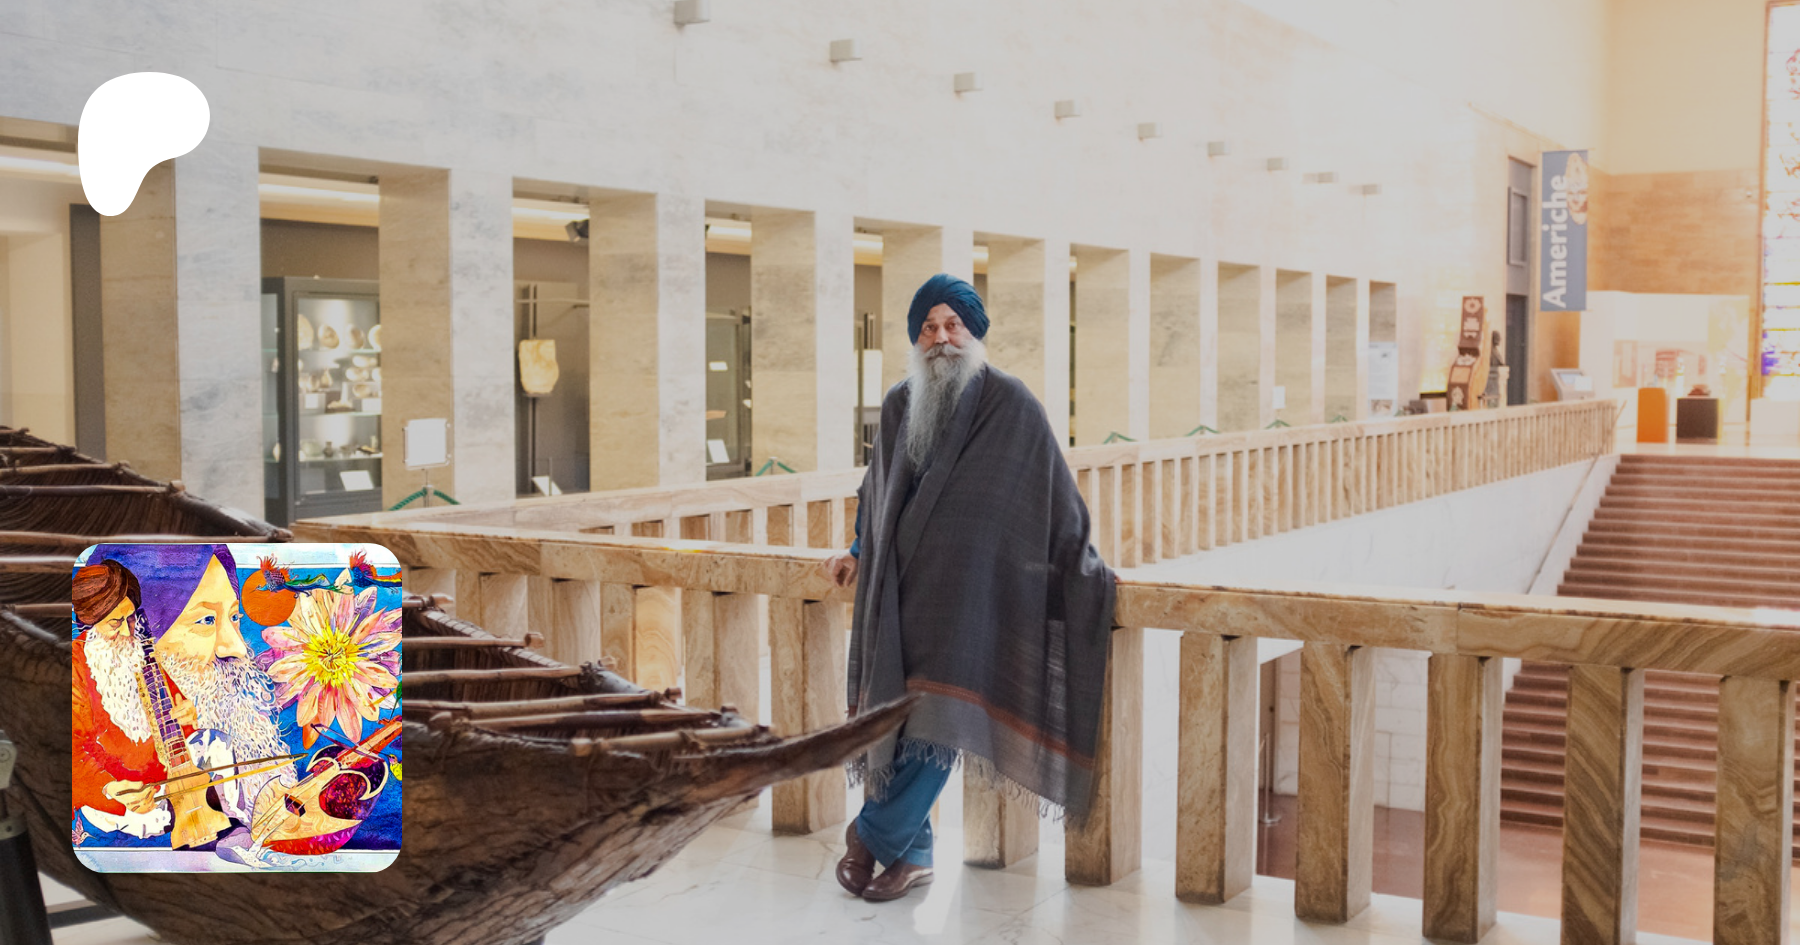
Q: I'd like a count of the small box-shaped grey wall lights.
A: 9